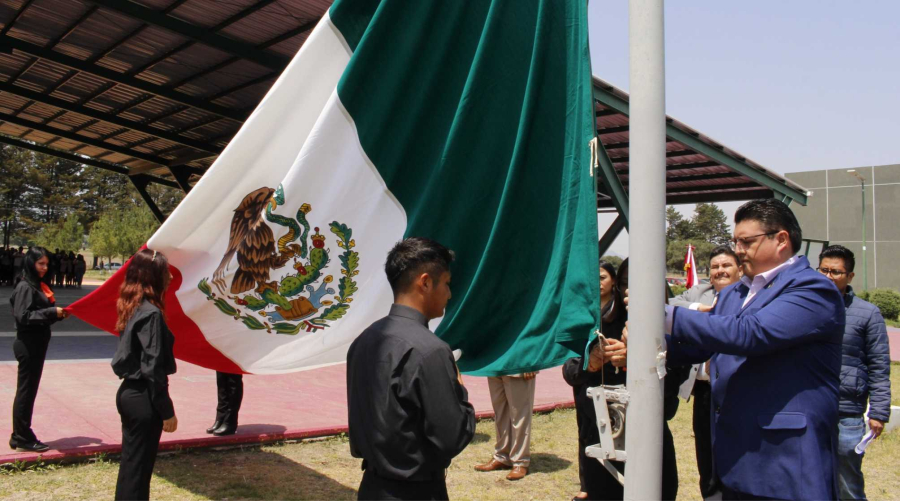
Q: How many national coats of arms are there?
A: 1